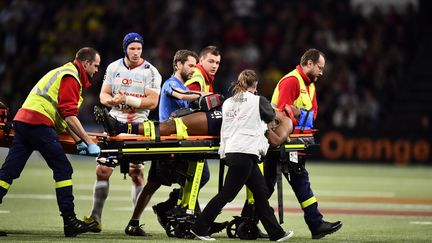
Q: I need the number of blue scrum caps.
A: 1